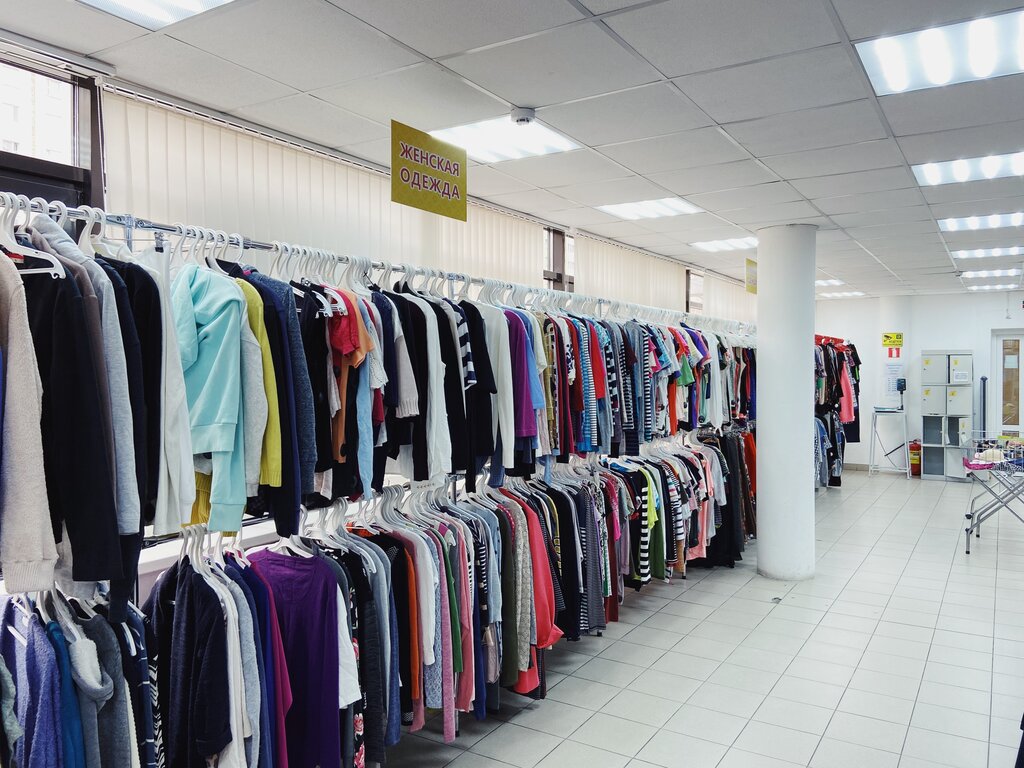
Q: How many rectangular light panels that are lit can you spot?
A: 12